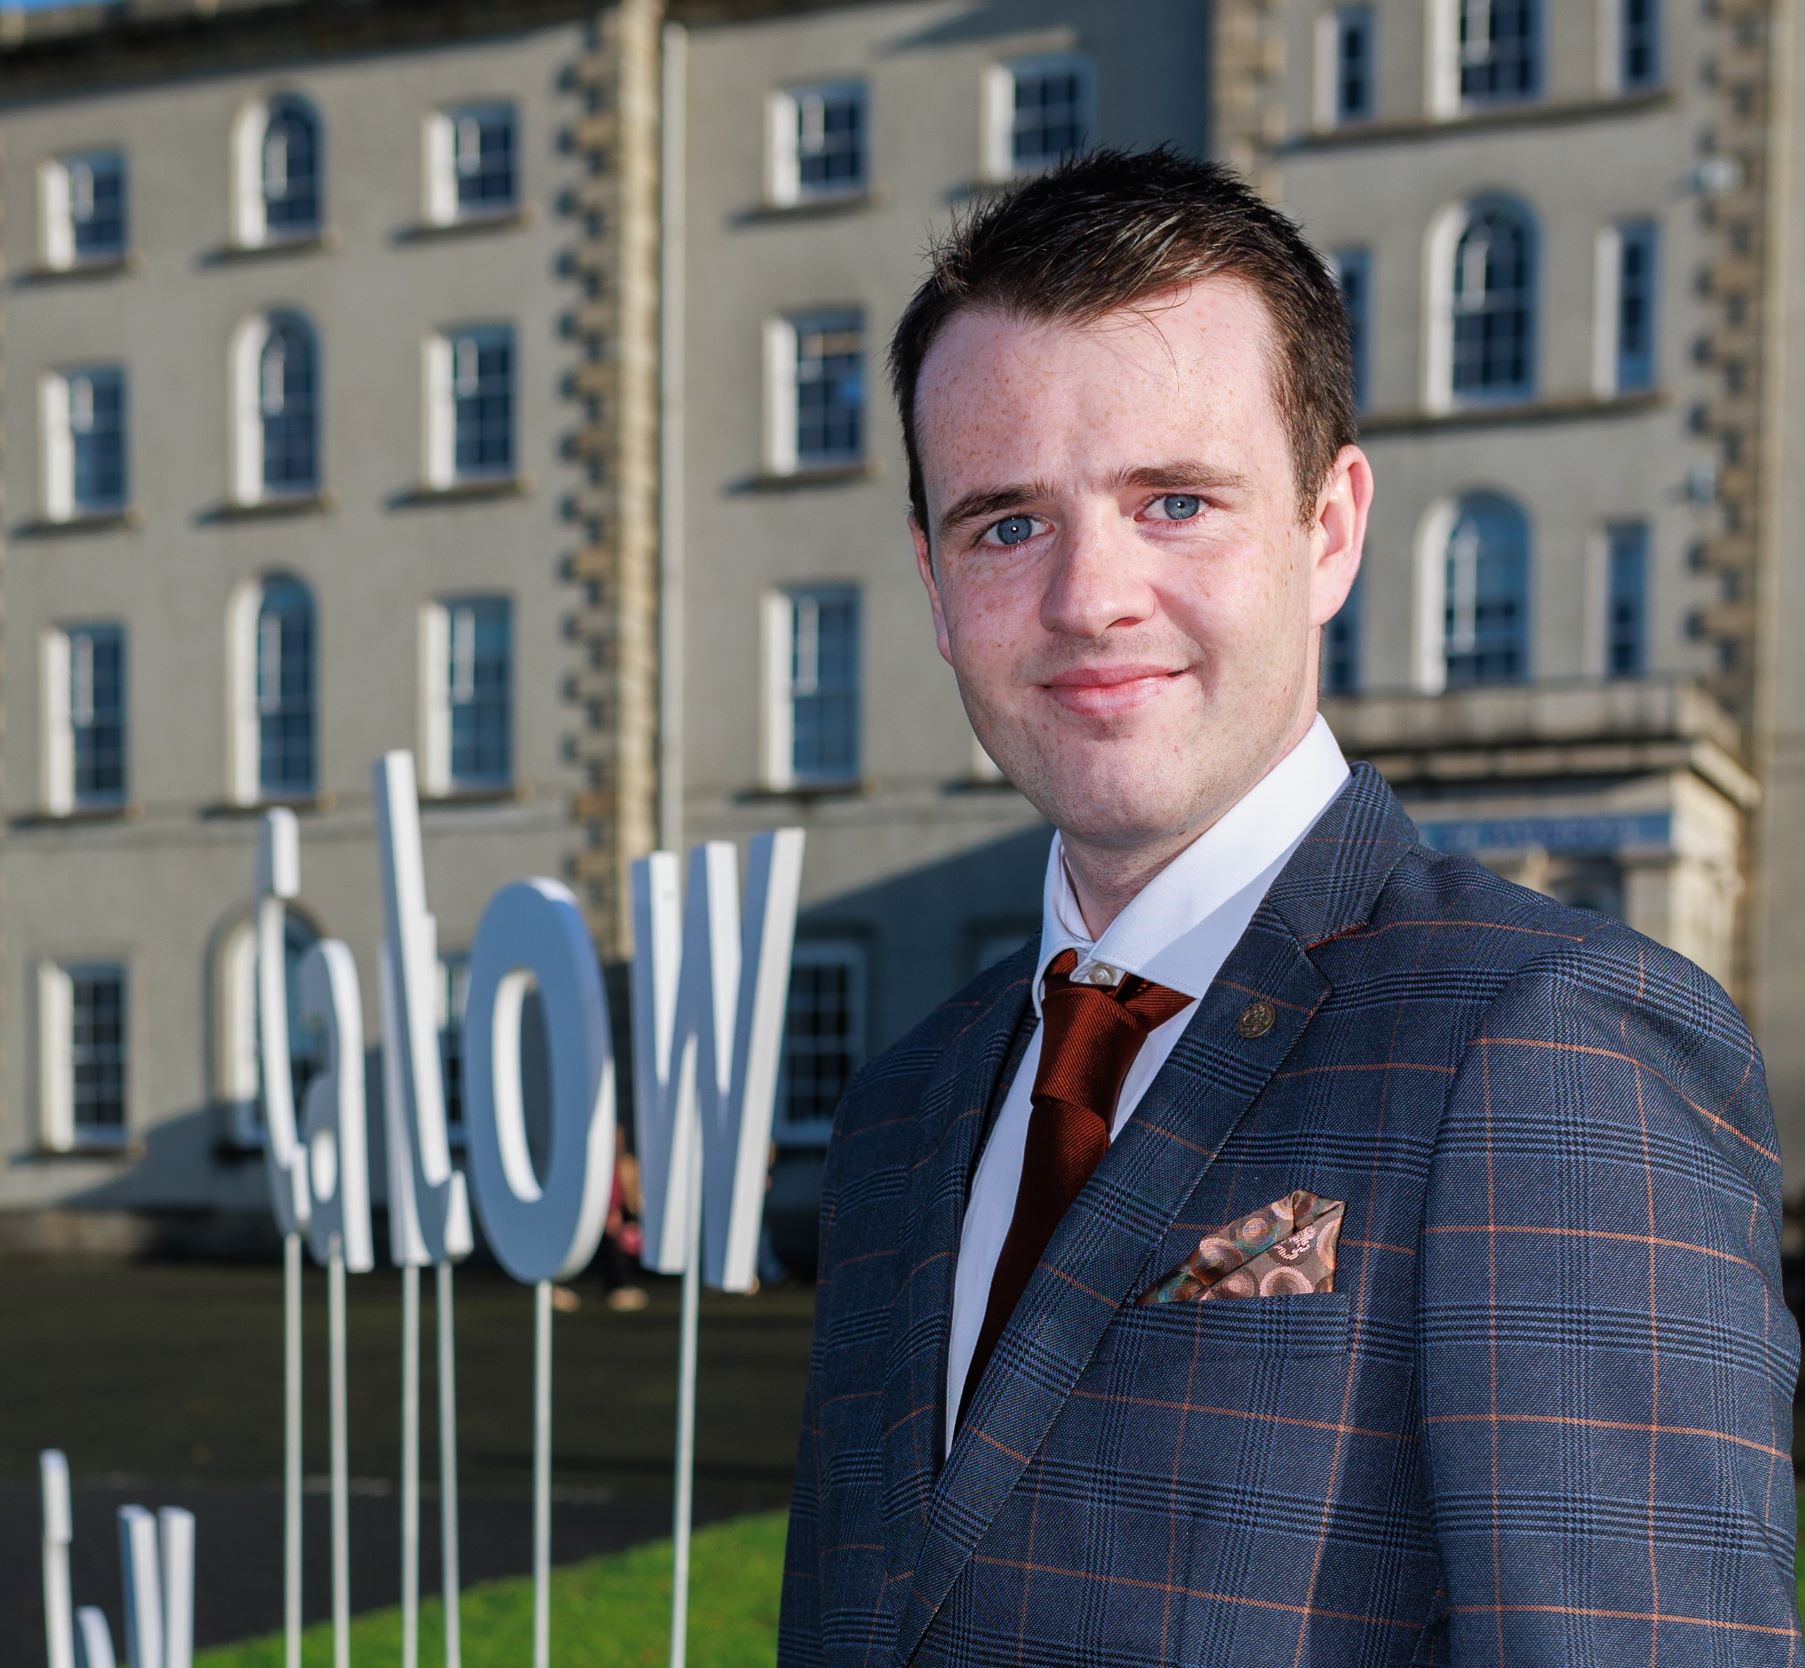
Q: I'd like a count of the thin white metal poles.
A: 6